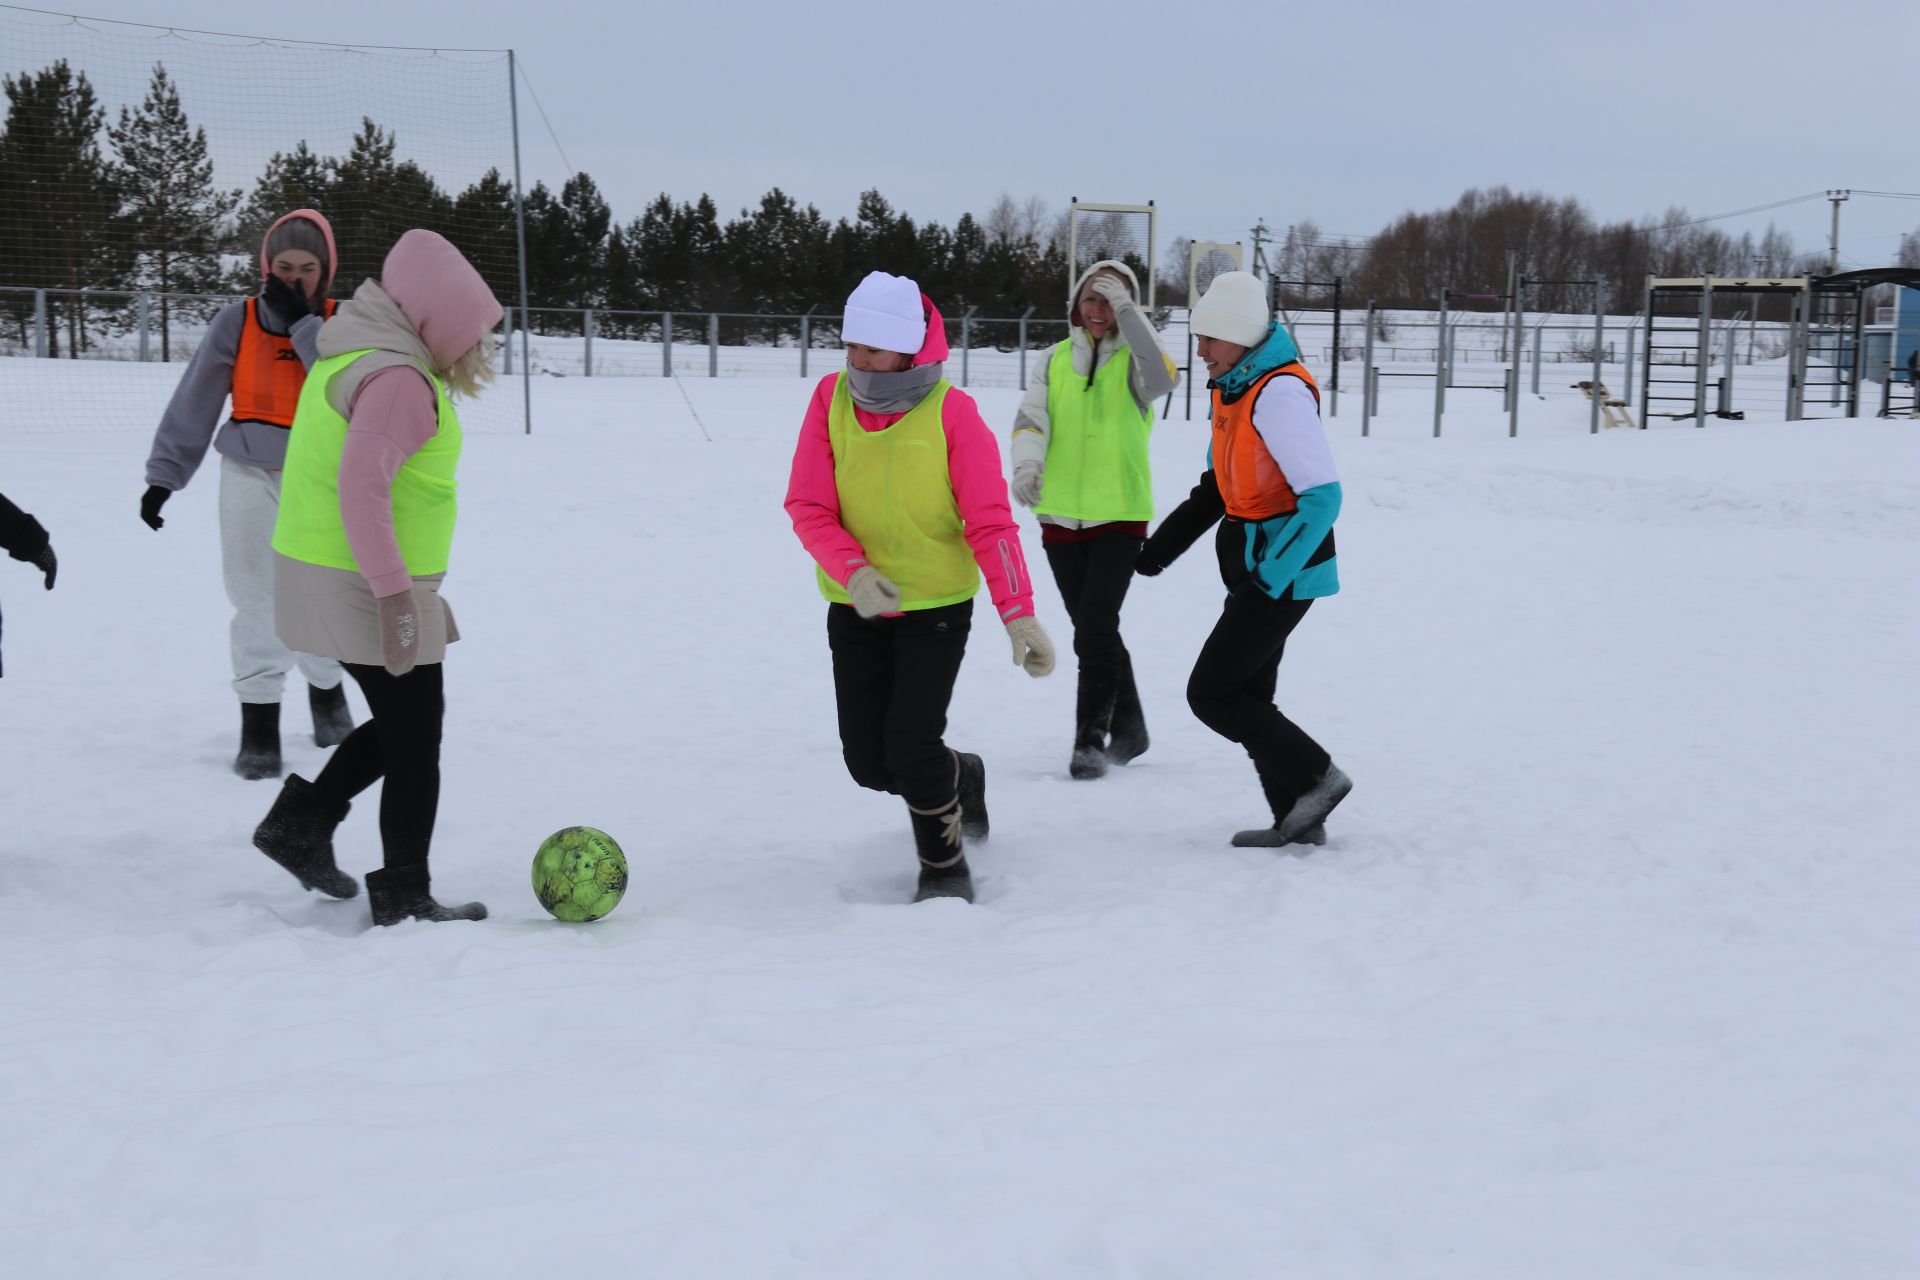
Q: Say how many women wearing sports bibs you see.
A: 5